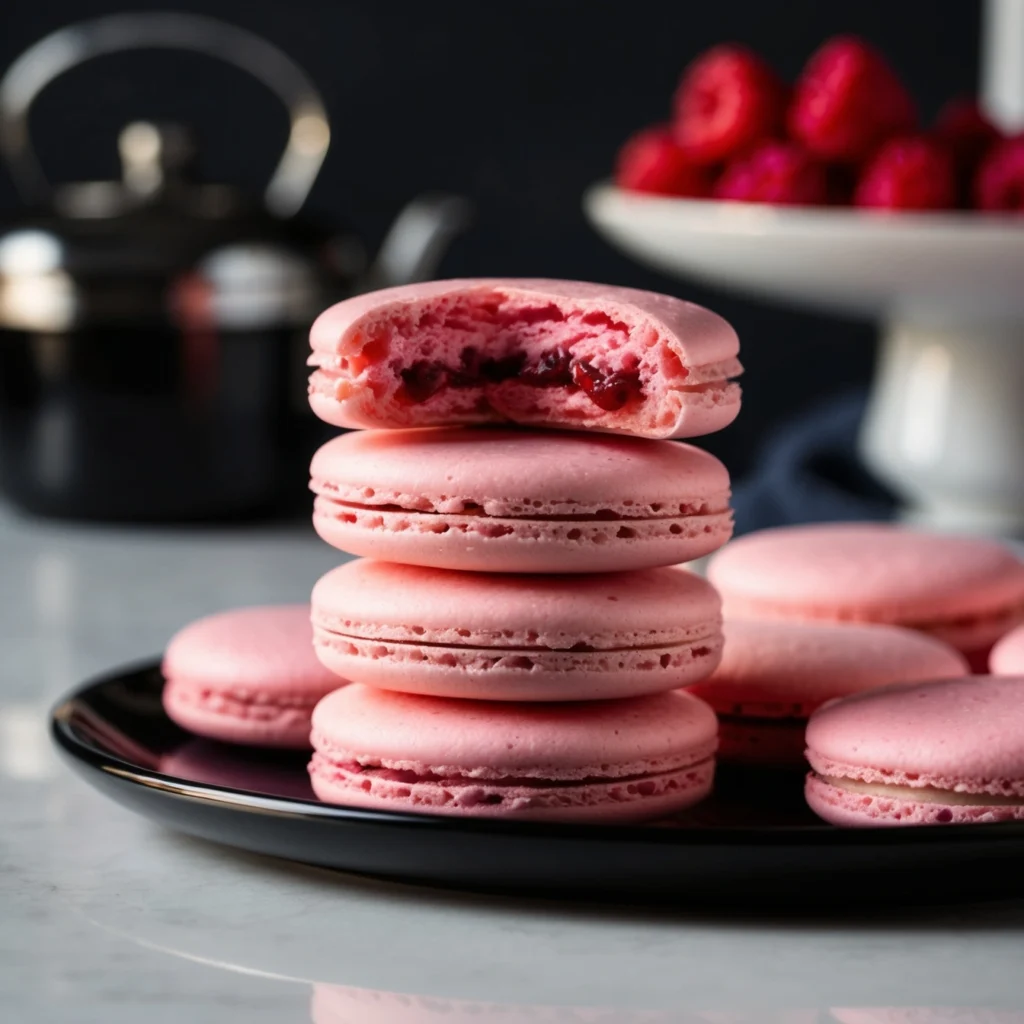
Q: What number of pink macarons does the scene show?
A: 9